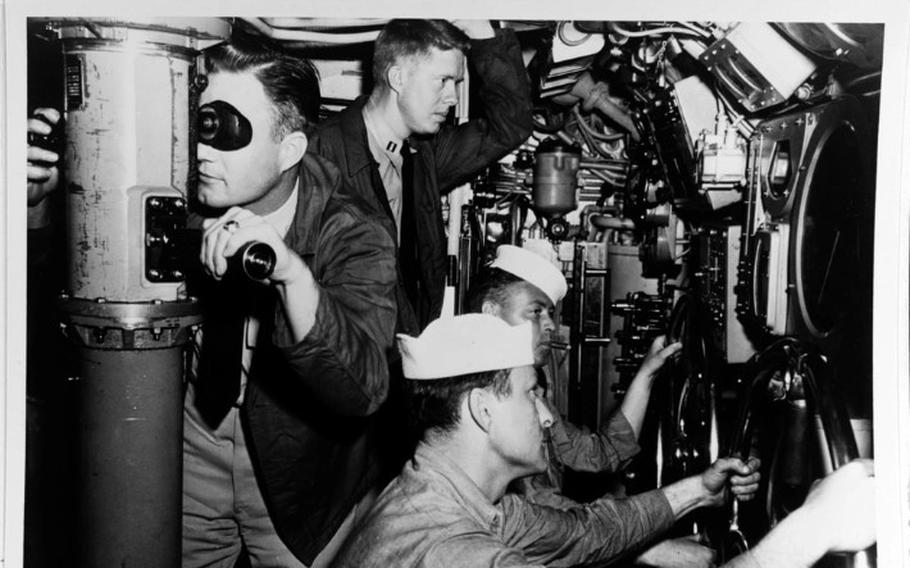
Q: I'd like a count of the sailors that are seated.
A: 2